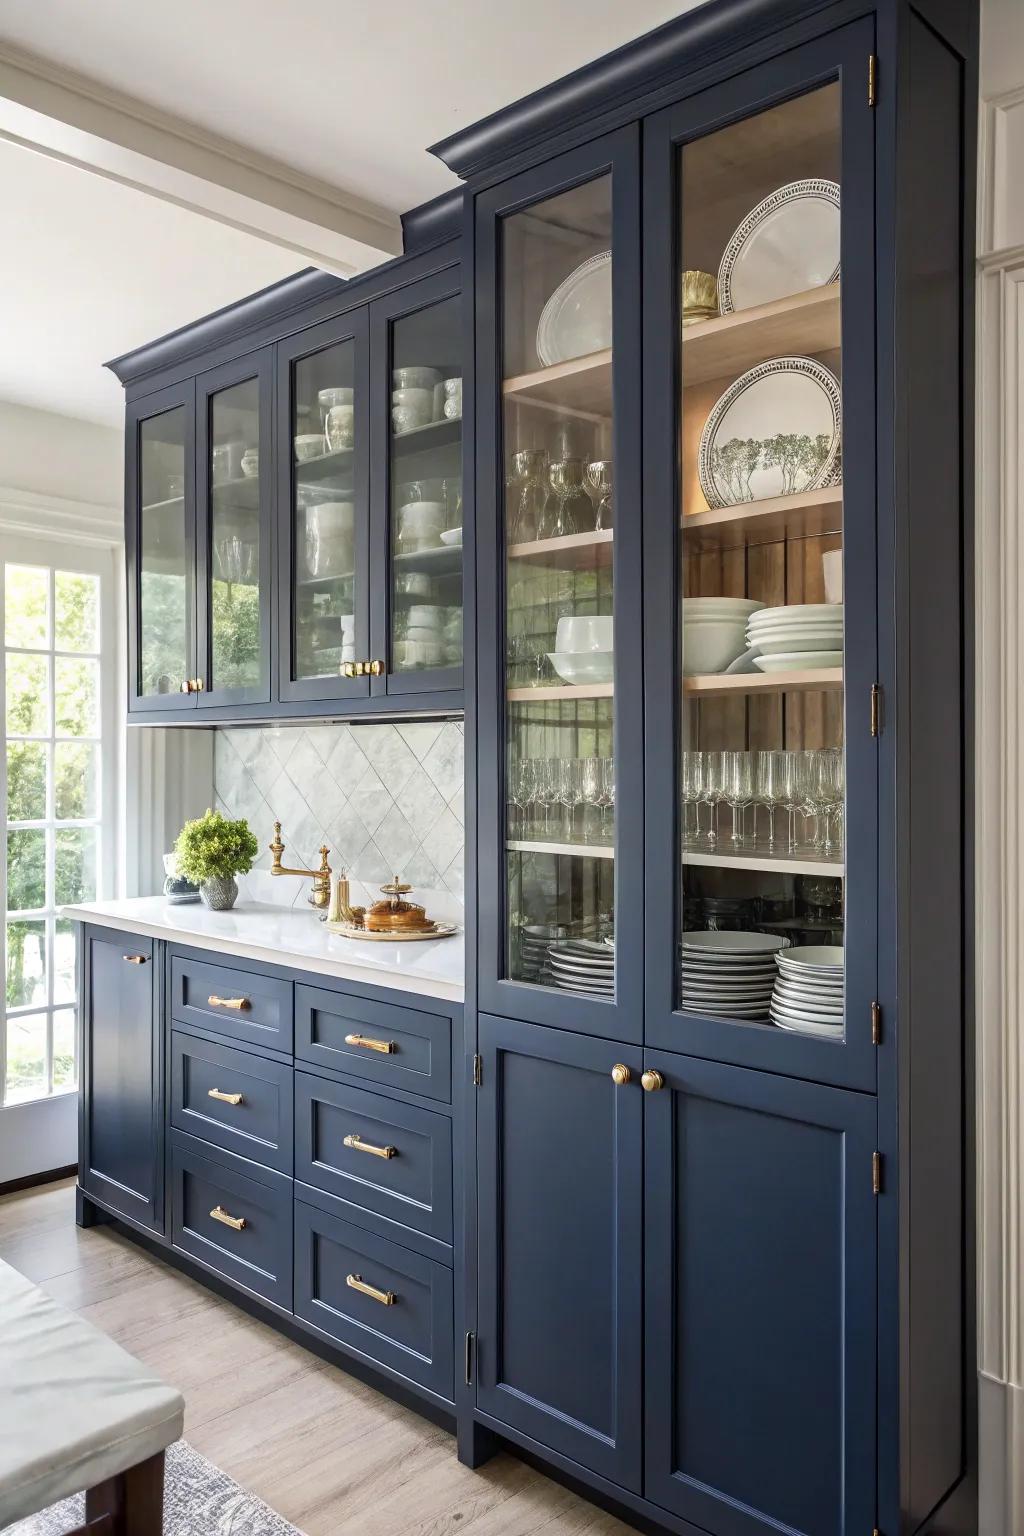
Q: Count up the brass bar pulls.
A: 7